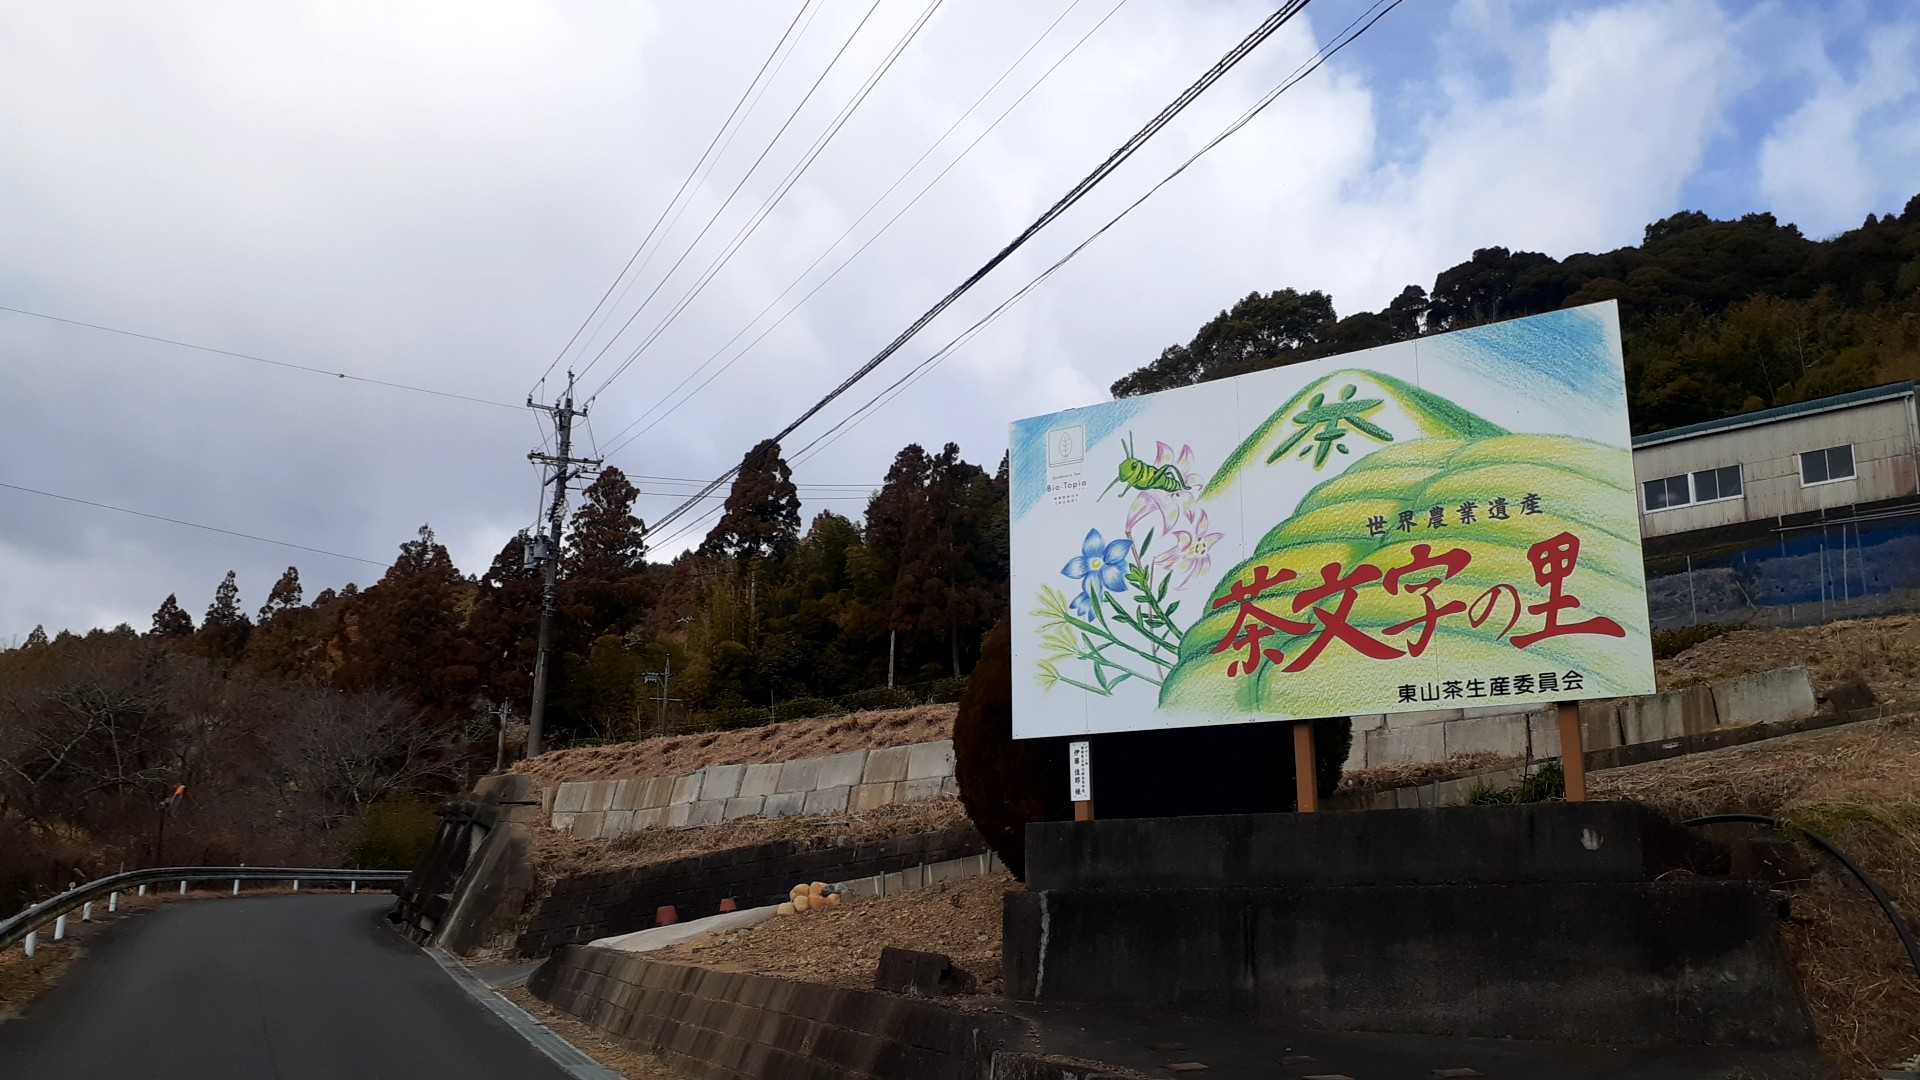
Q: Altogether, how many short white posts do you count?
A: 9